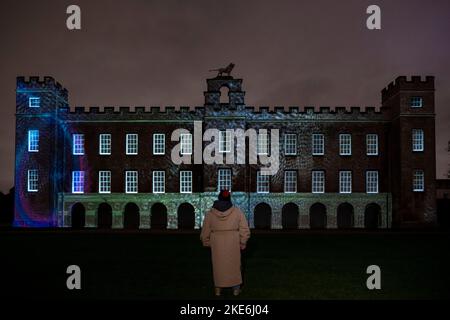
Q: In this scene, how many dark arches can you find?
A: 10